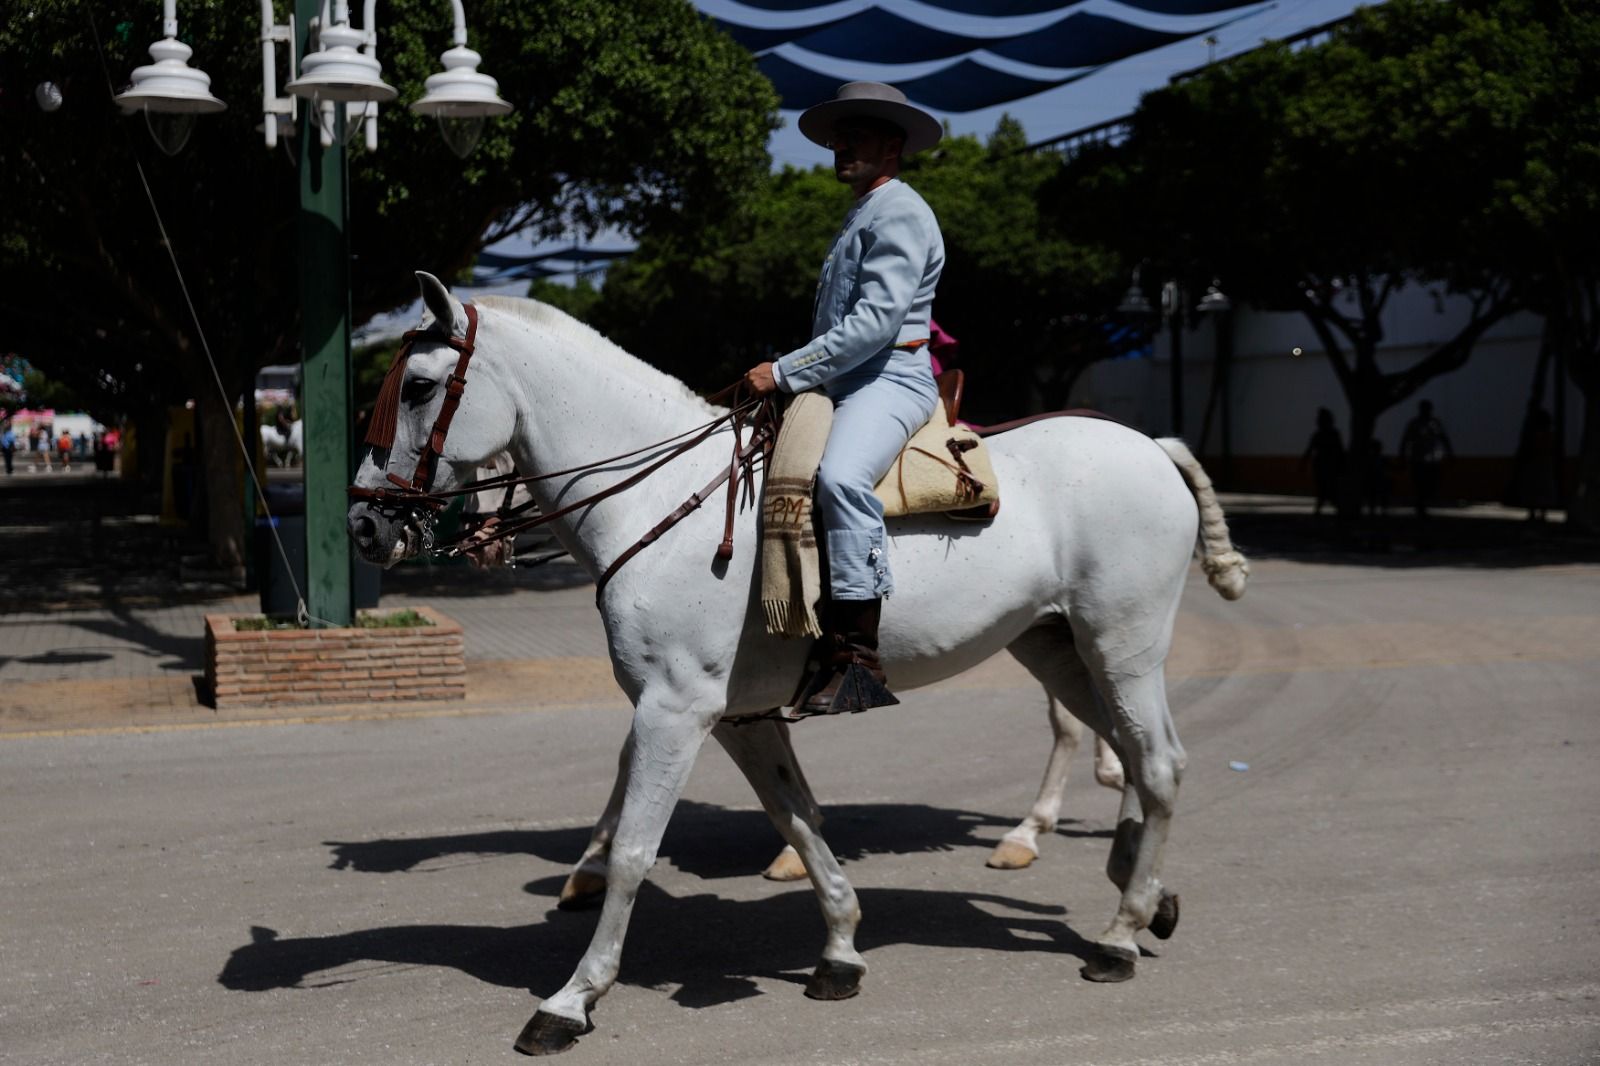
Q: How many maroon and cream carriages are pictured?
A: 0